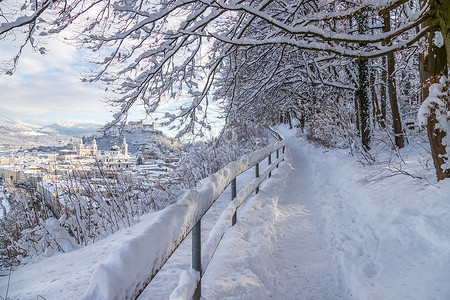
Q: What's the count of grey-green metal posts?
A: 6